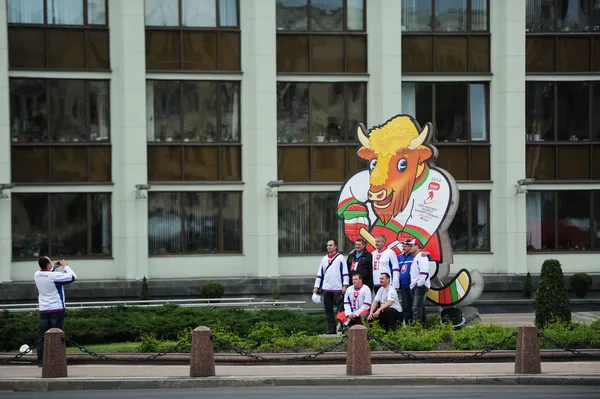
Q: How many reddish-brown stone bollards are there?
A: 4